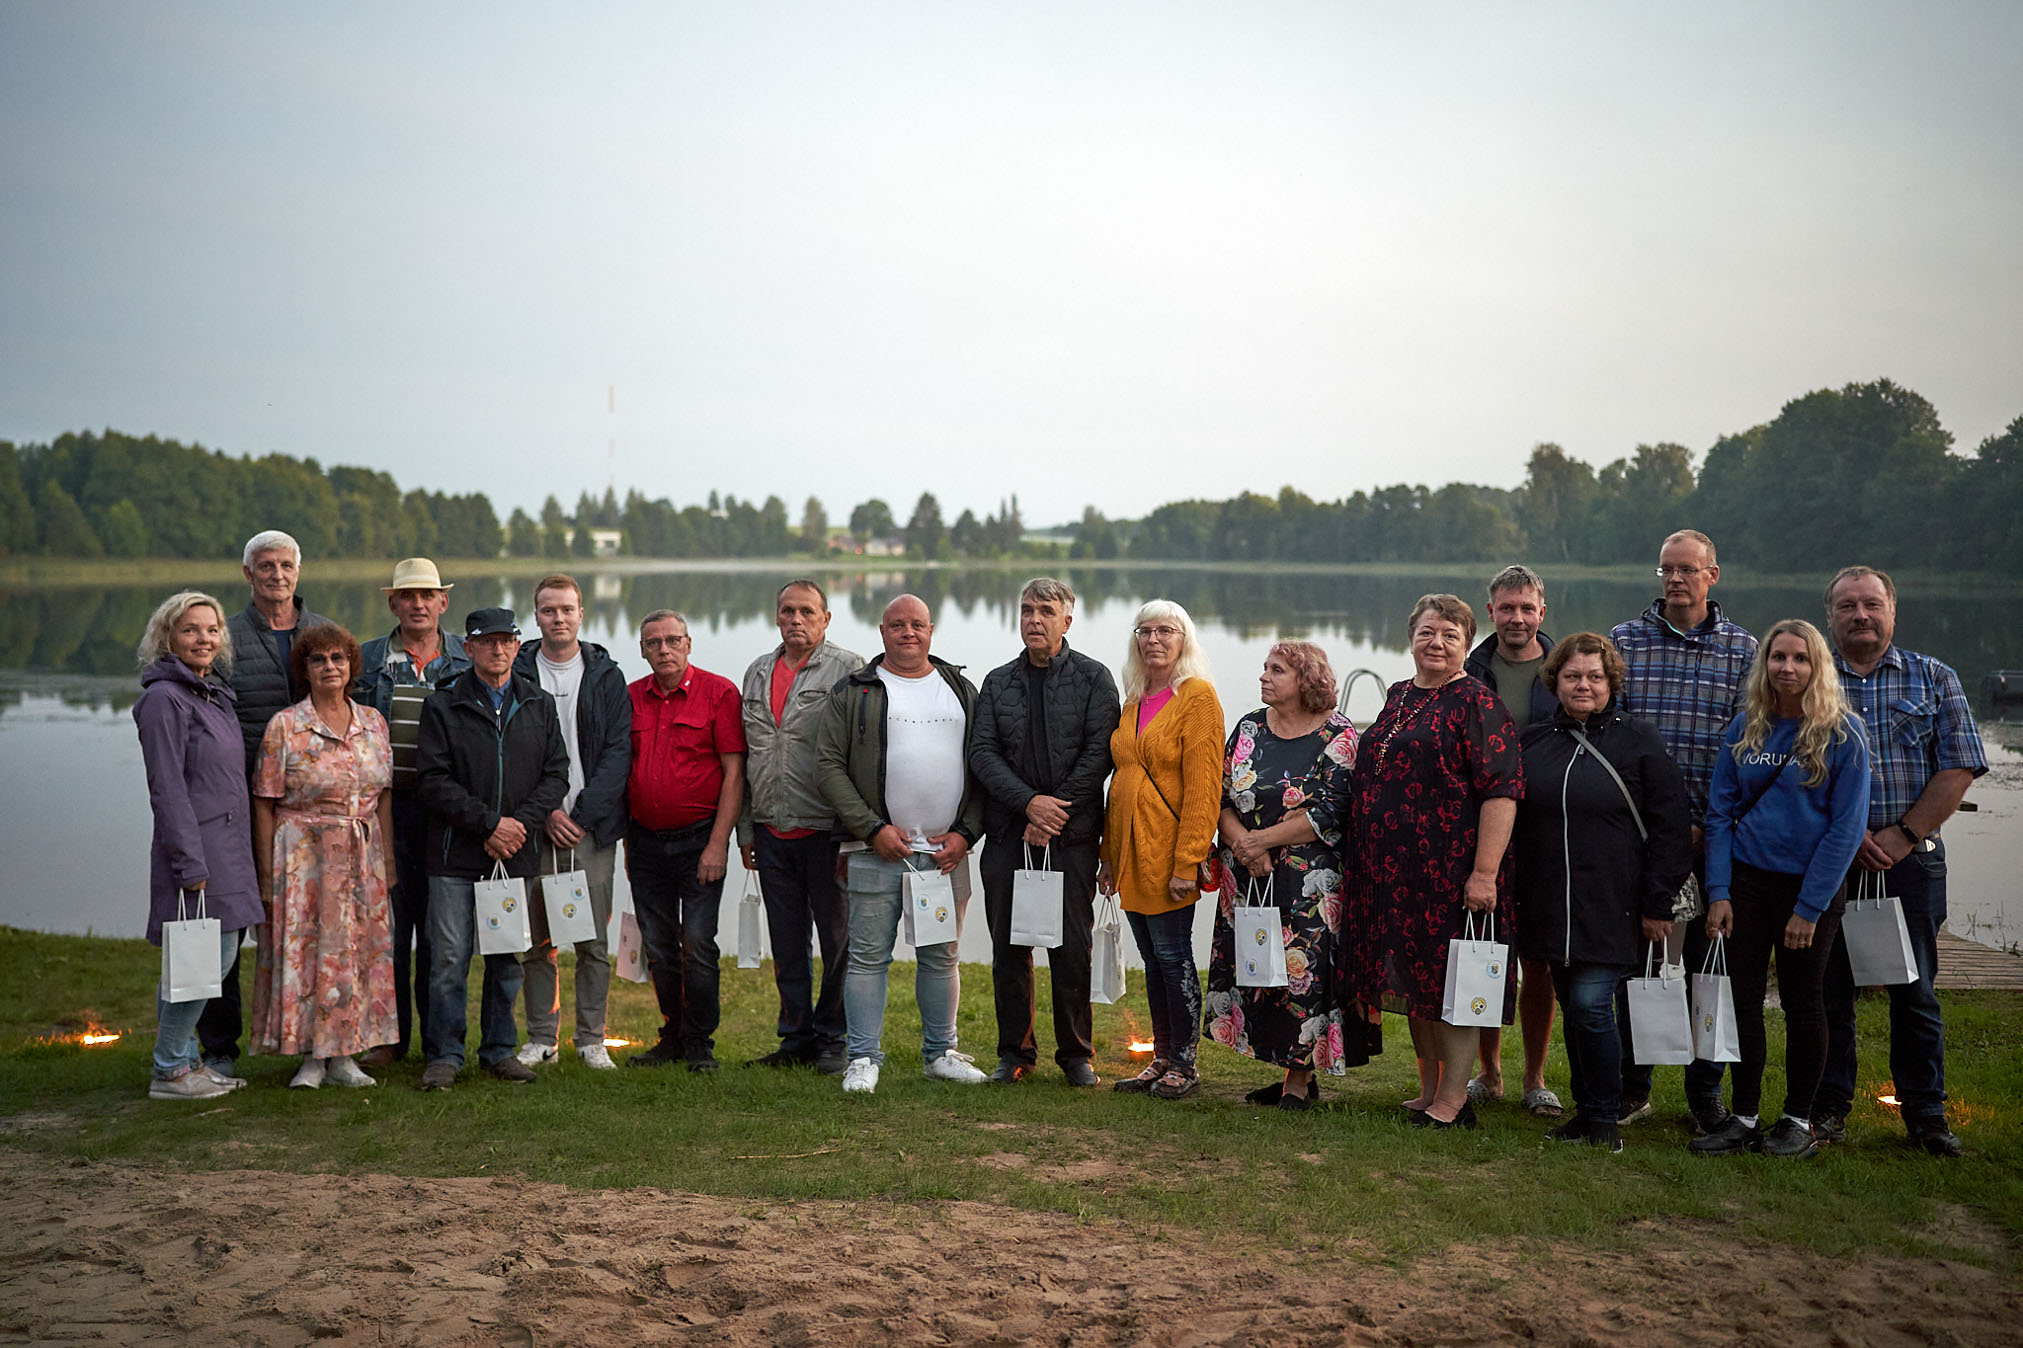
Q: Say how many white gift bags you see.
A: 13